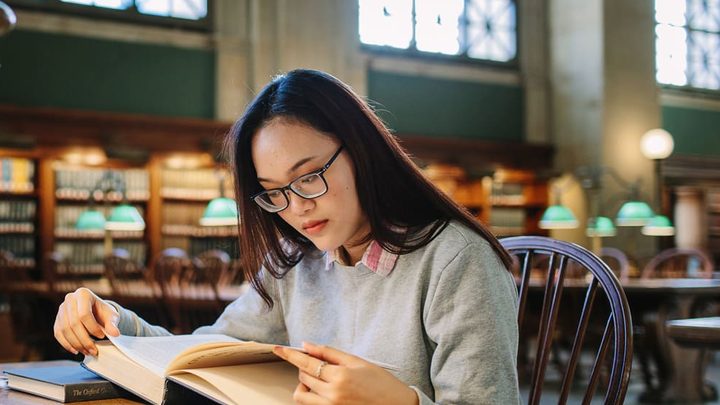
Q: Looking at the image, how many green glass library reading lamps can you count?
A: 7